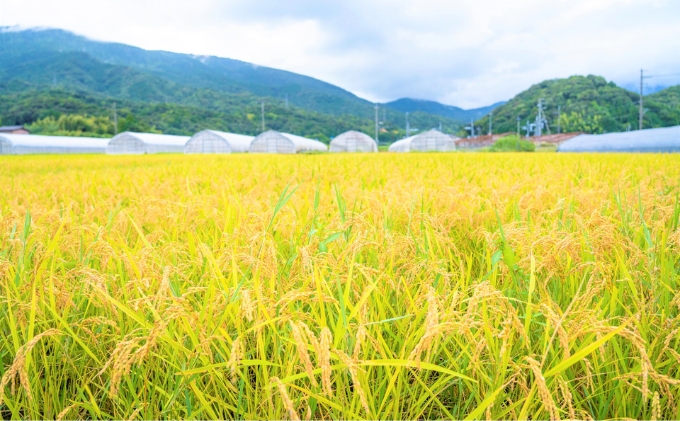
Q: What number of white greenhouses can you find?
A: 7